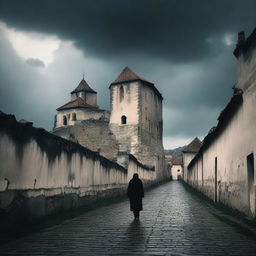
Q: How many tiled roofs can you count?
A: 5